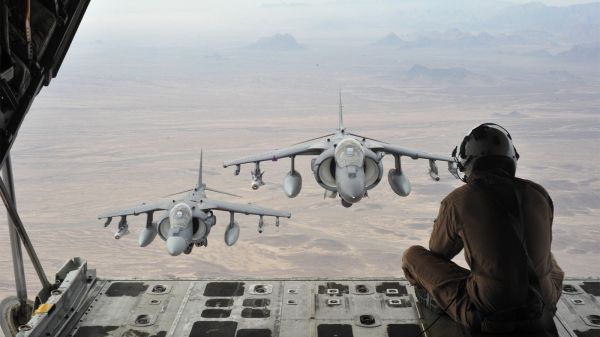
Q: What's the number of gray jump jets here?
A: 2